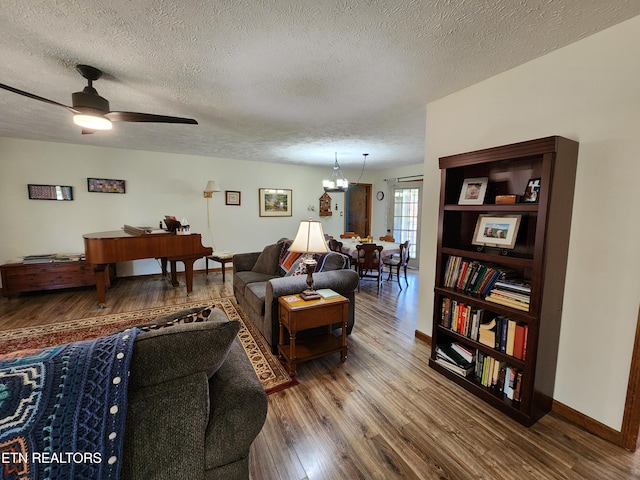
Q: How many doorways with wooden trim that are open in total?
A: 1